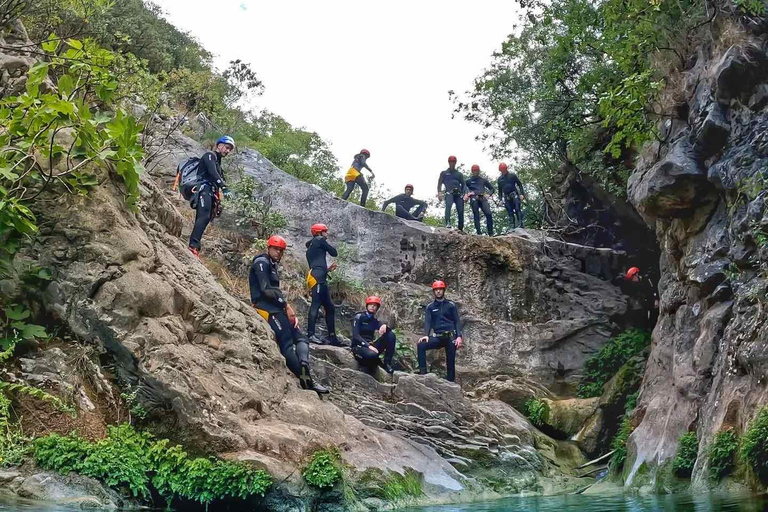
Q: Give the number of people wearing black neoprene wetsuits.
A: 11